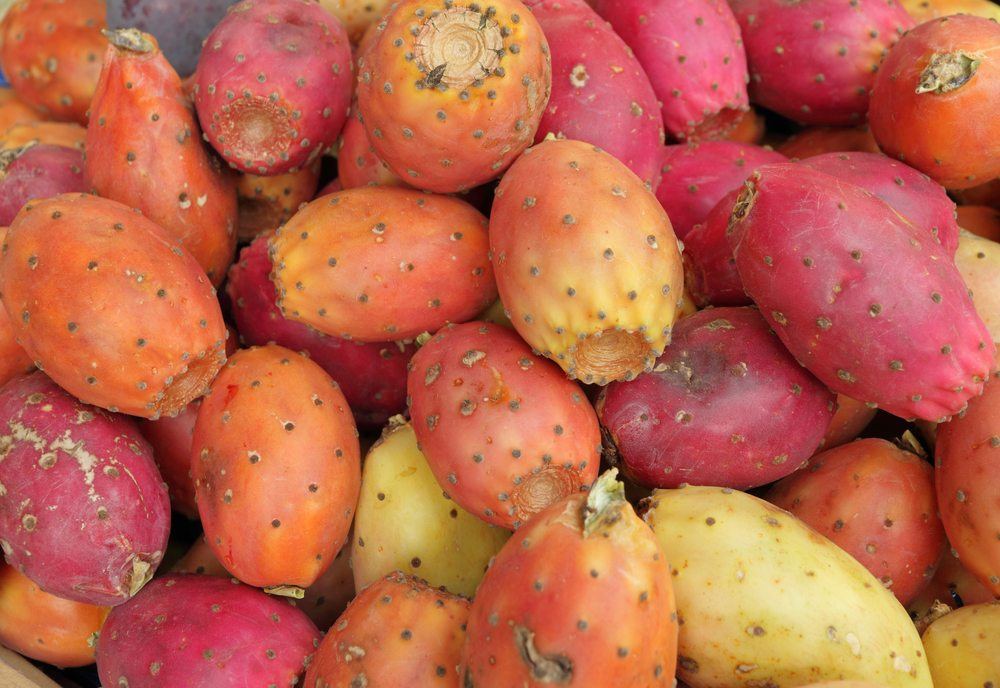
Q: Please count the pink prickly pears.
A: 13